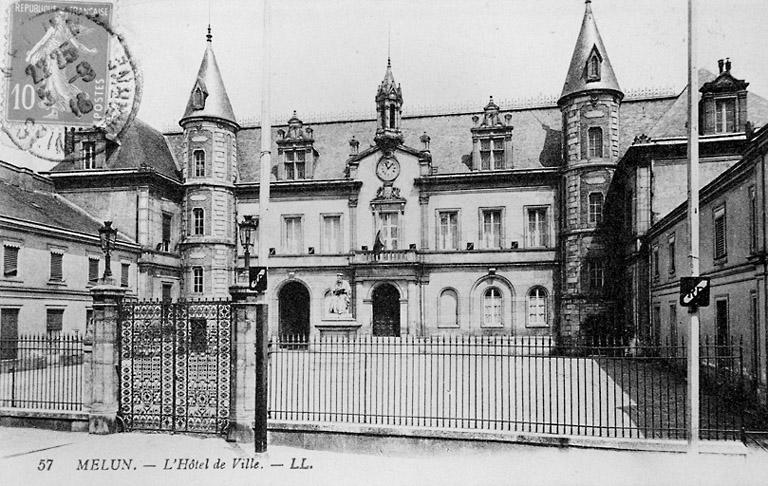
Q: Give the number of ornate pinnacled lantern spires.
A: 1